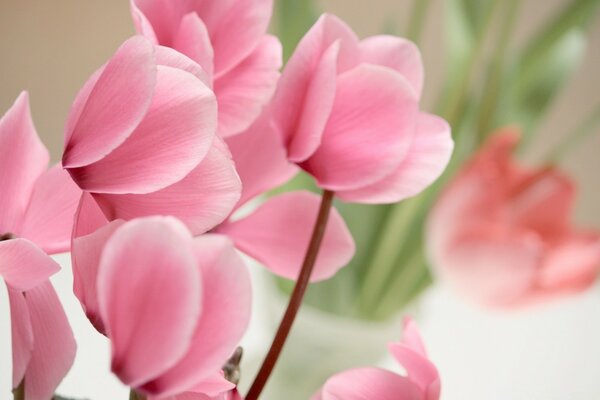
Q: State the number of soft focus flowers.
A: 1